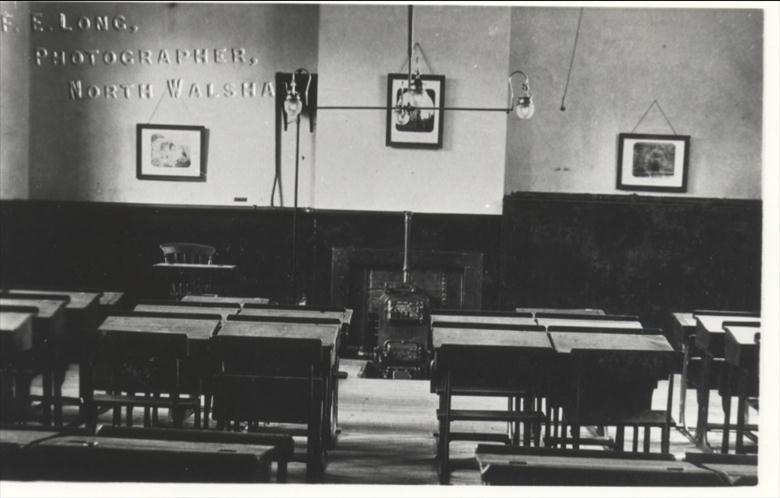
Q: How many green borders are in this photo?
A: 0